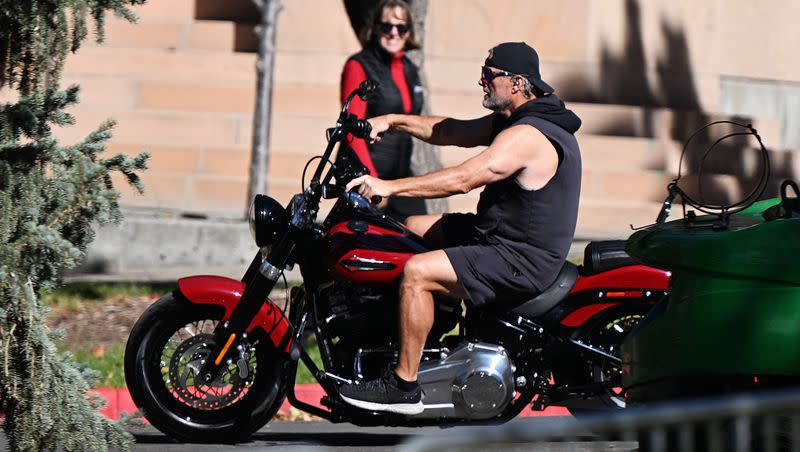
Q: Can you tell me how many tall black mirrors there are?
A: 1